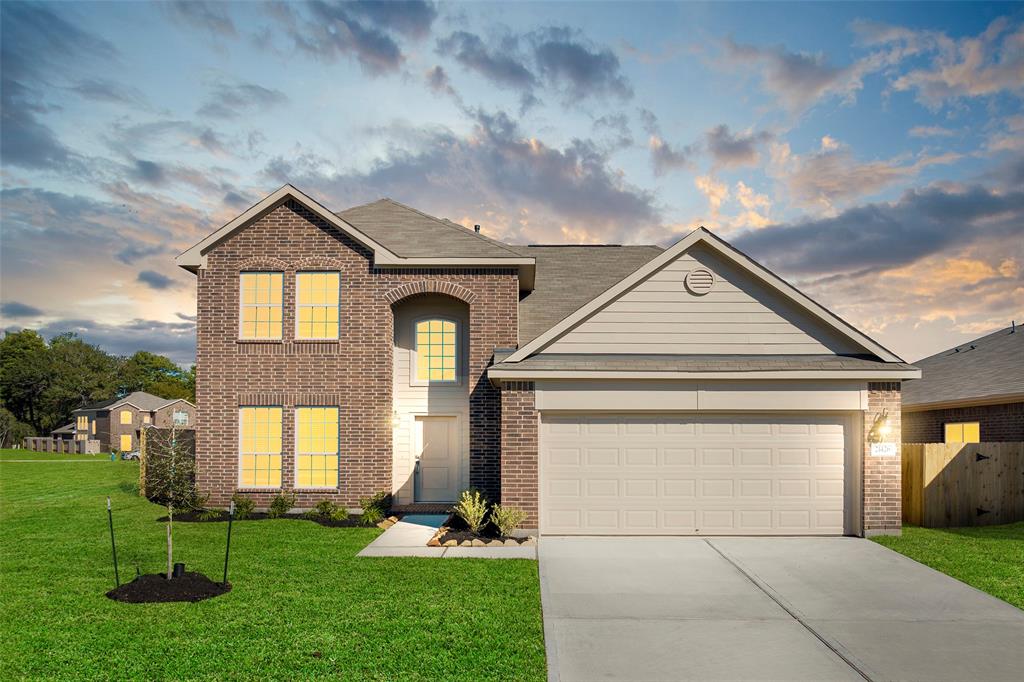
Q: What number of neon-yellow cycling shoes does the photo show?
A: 0